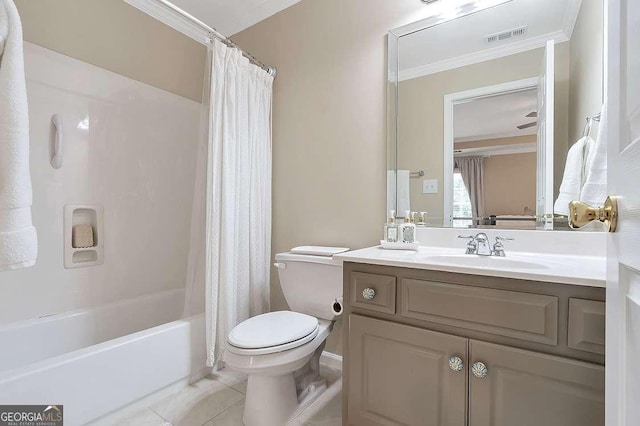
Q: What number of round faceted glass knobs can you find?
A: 3